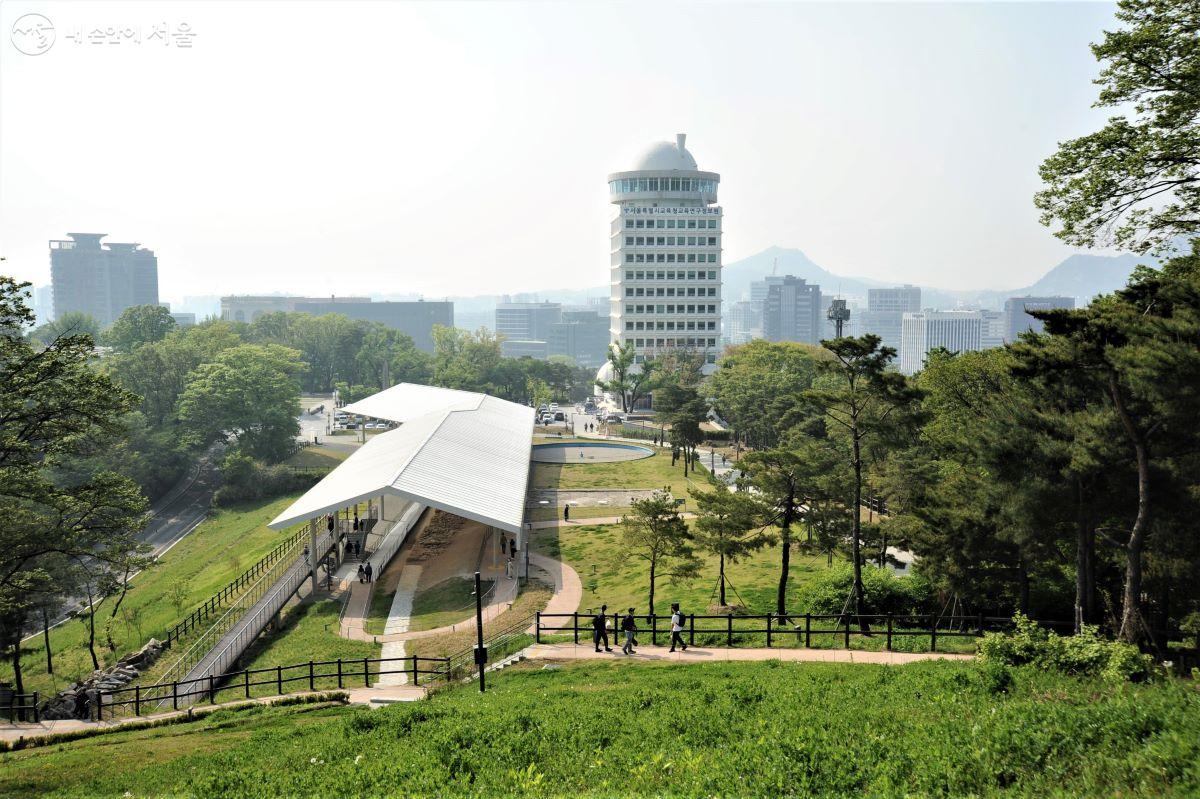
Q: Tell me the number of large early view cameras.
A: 0